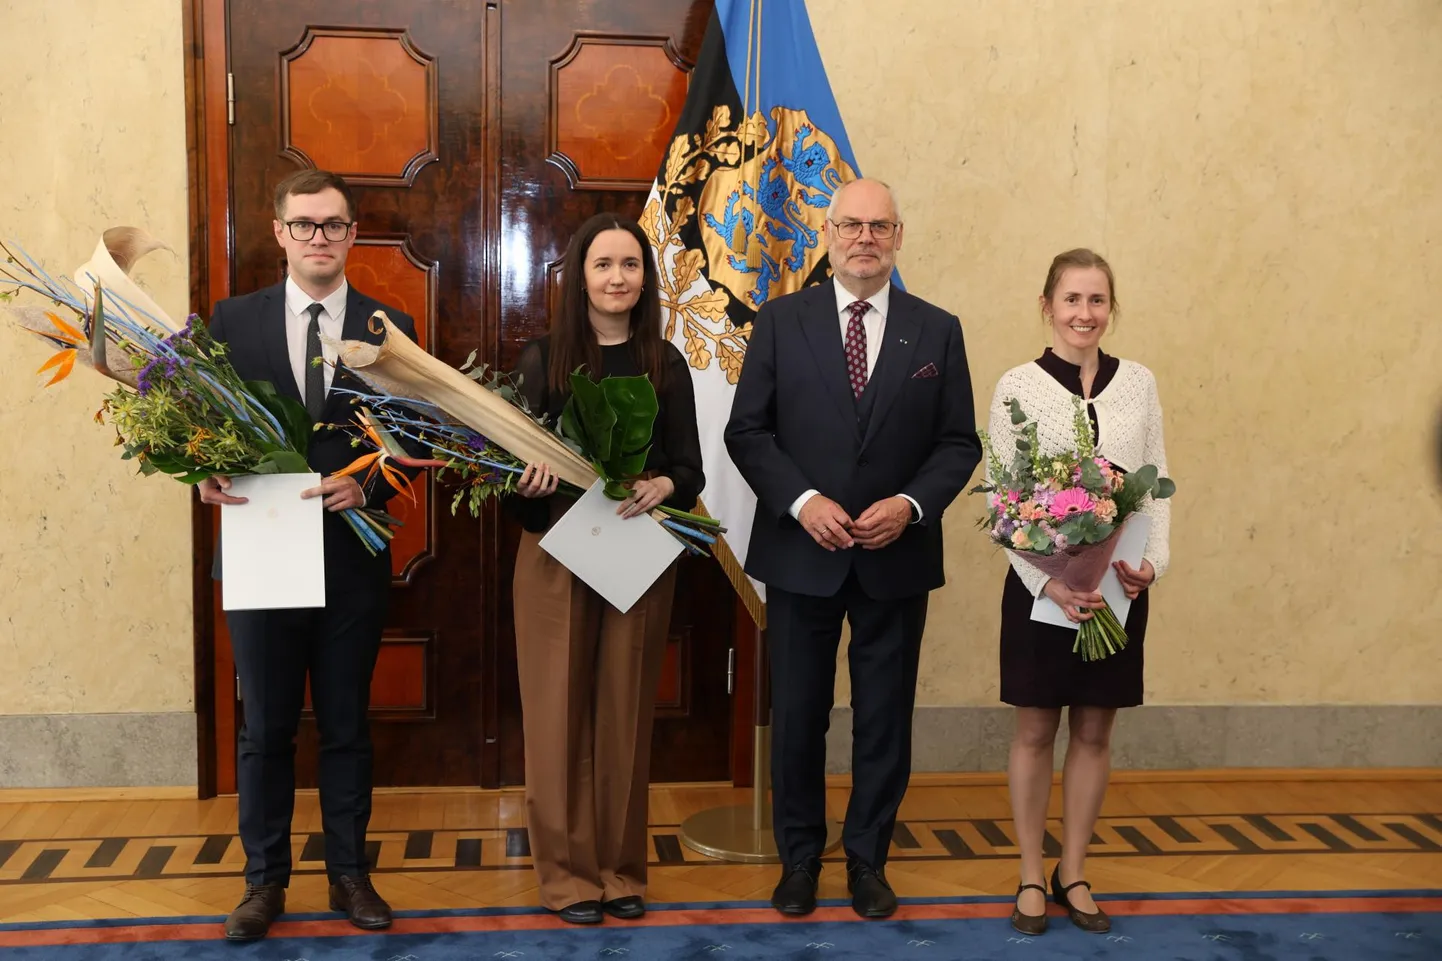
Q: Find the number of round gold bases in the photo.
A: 1